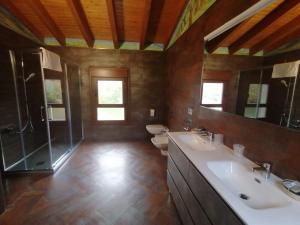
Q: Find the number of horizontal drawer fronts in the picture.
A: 3